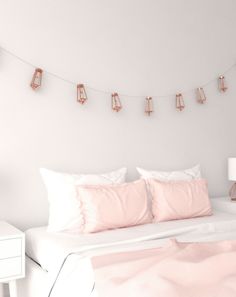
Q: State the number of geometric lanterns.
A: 7